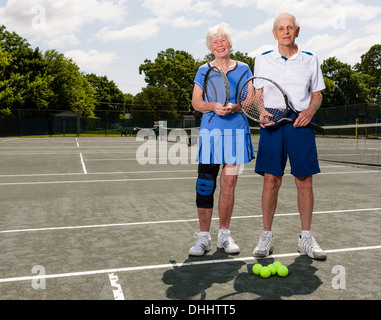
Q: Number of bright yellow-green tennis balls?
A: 5